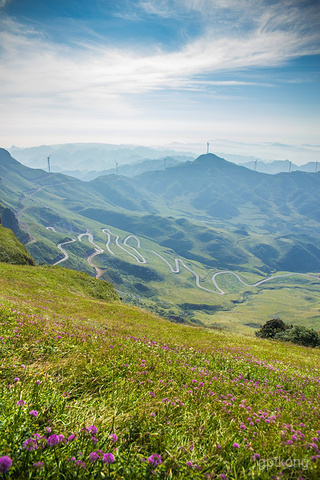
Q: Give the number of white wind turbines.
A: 7